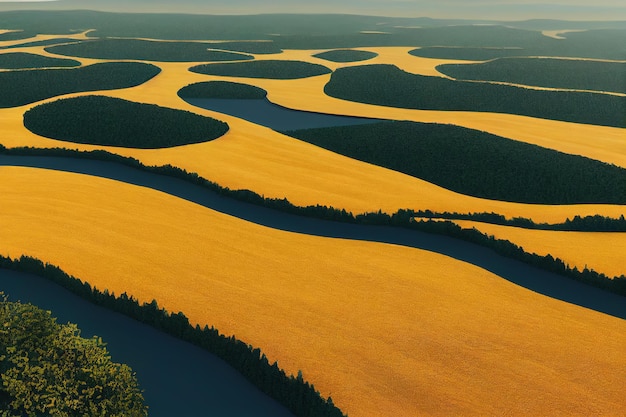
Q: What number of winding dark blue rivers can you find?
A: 2